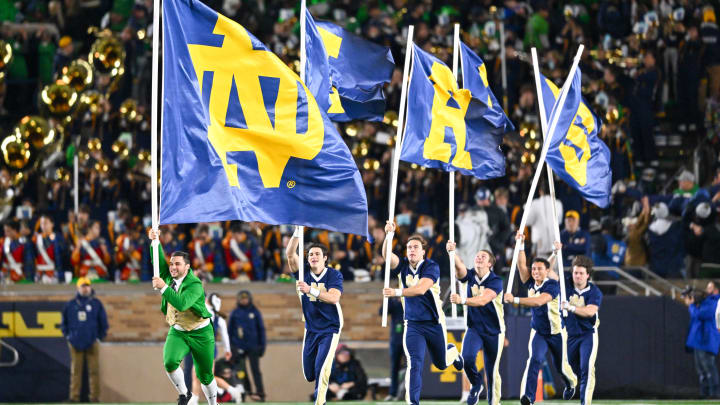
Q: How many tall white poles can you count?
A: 6